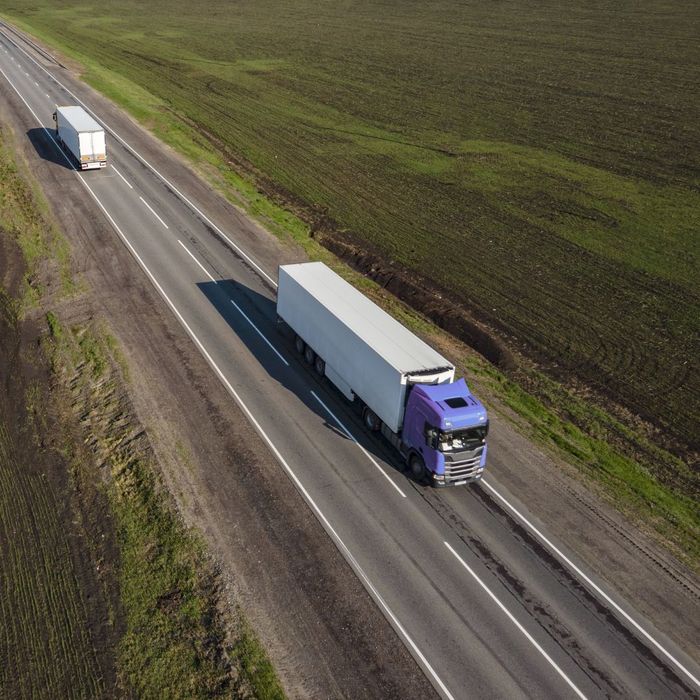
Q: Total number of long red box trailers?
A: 0